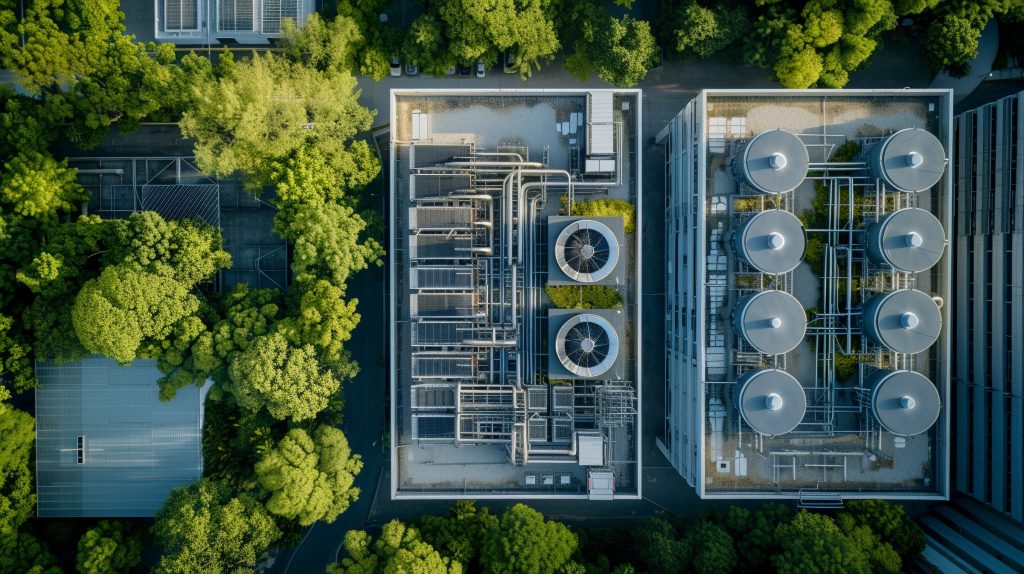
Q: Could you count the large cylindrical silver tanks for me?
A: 8